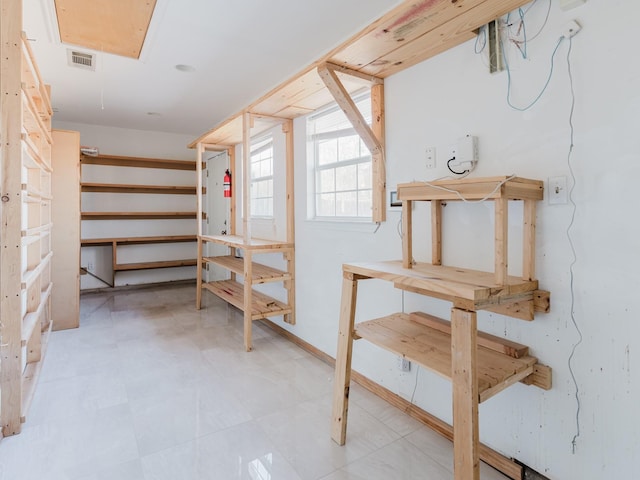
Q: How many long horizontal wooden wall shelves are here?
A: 5